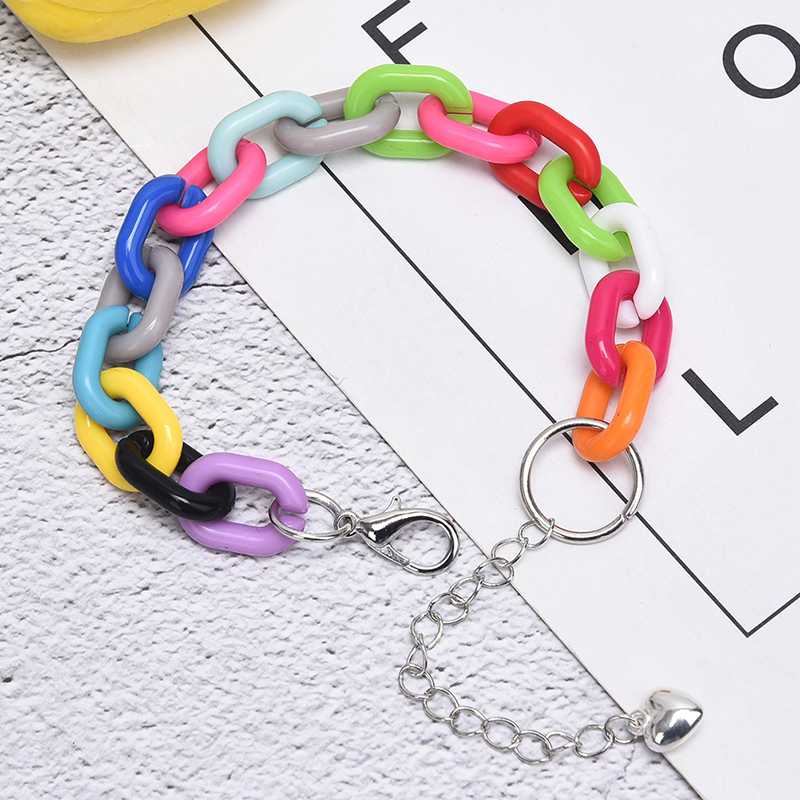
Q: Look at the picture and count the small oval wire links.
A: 15